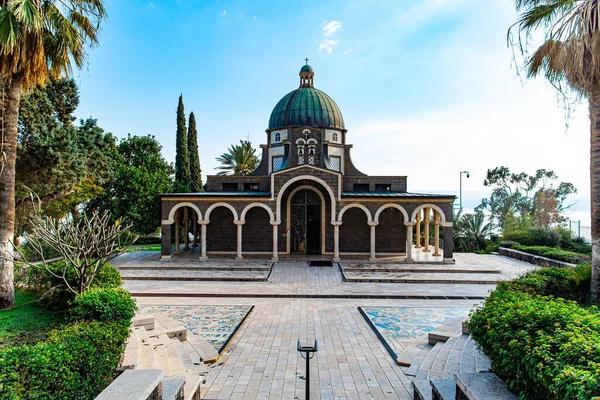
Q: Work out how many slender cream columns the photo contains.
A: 12